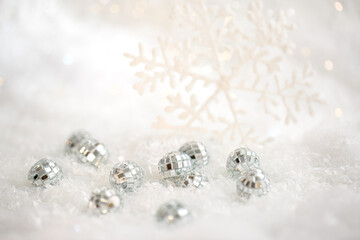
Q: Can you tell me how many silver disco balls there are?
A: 11